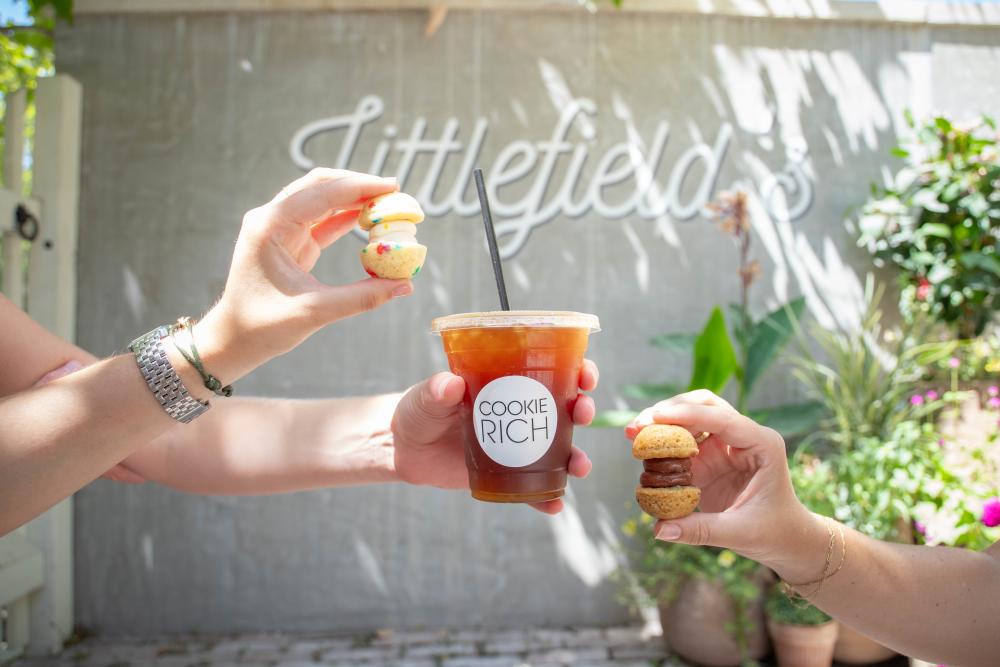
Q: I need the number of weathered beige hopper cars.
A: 0